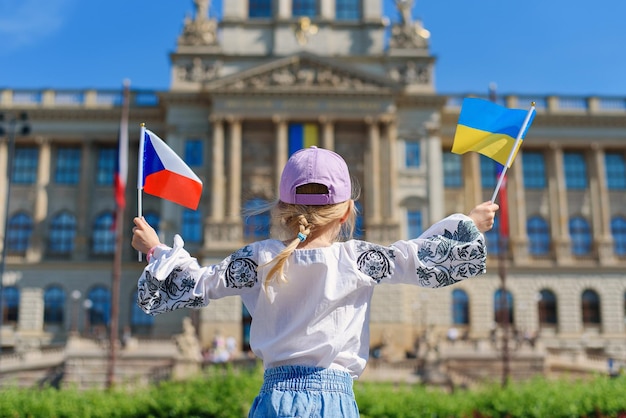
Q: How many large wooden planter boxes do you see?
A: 0